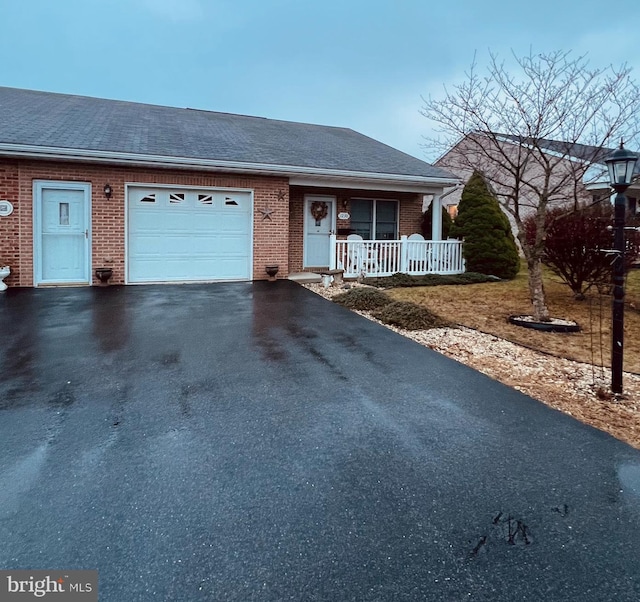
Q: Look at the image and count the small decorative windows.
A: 4